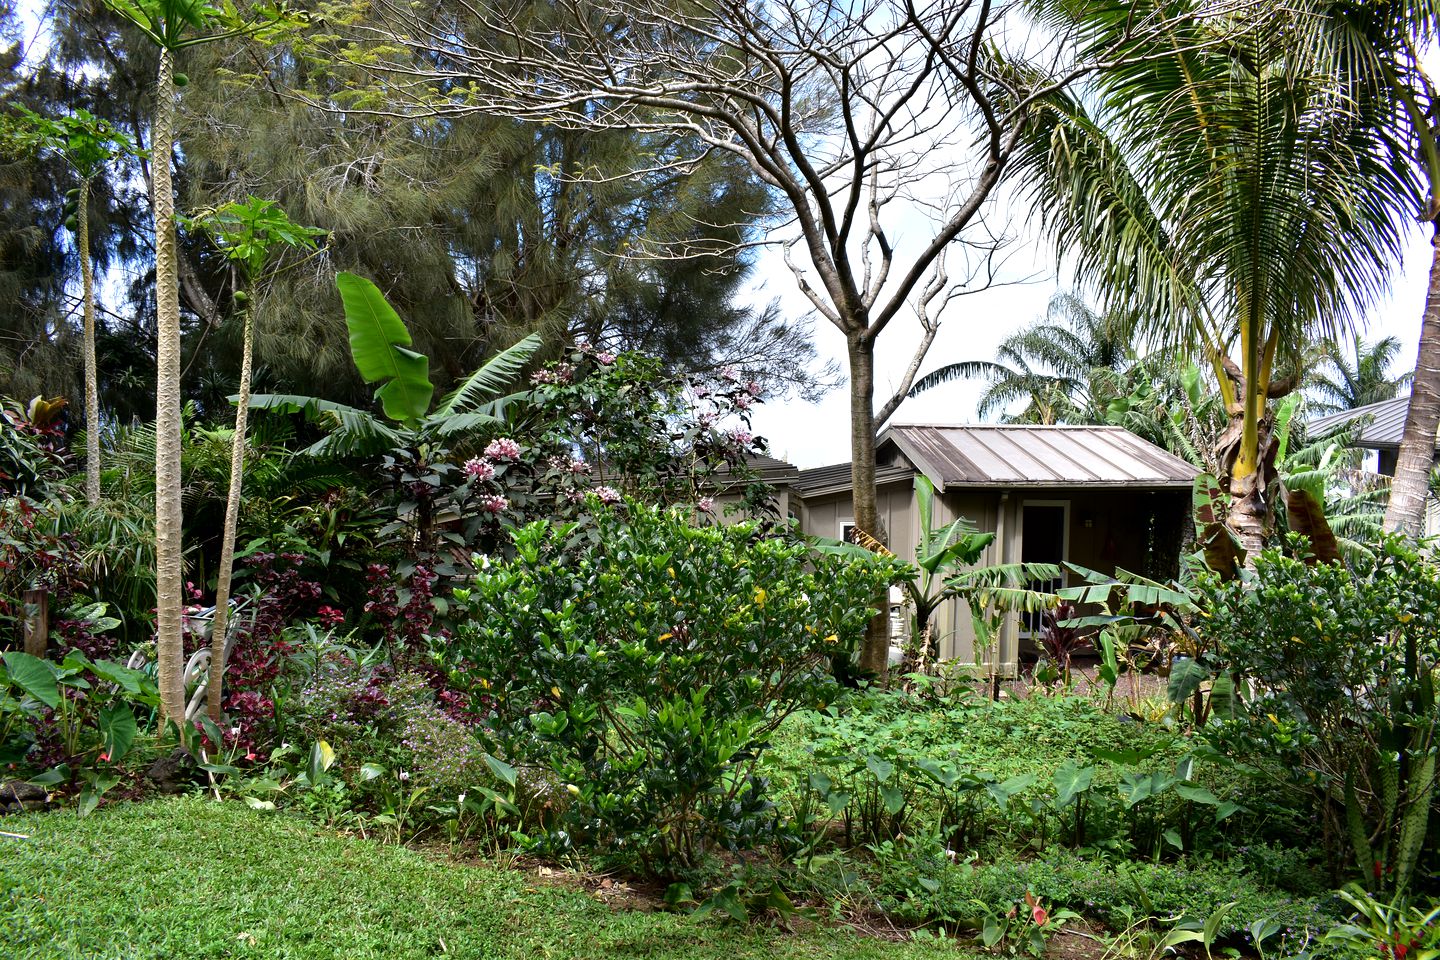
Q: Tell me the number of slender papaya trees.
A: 3